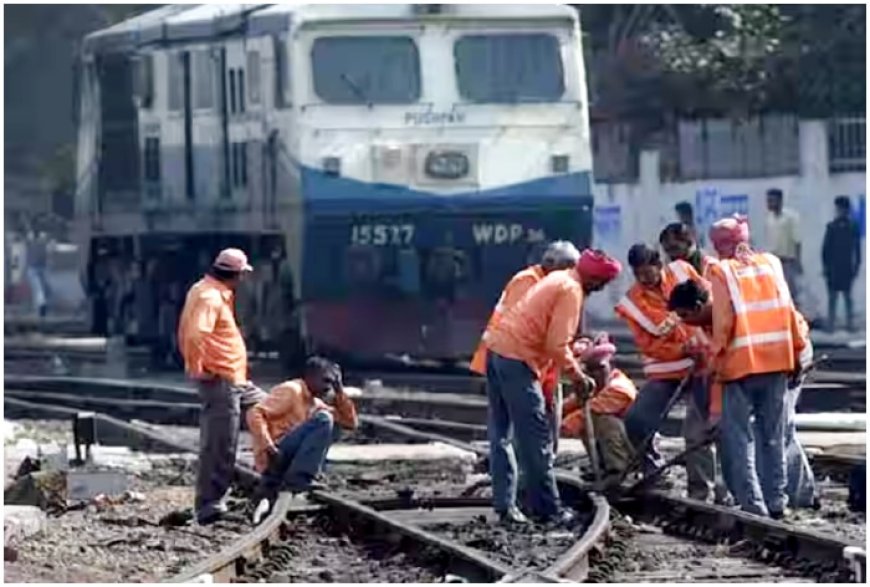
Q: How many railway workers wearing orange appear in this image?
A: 9